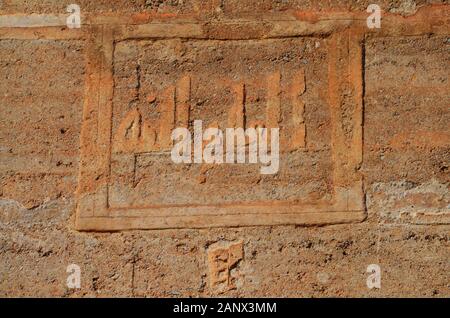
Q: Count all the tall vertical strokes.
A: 5